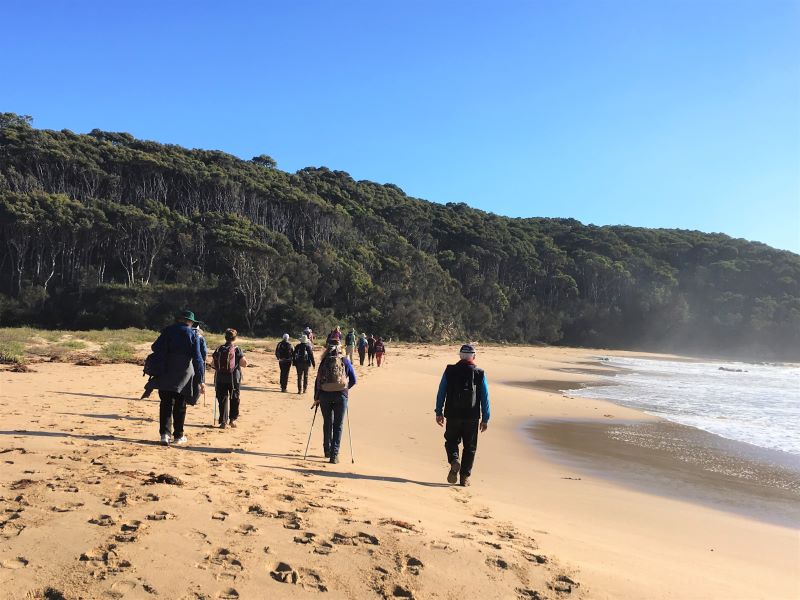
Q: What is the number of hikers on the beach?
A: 13